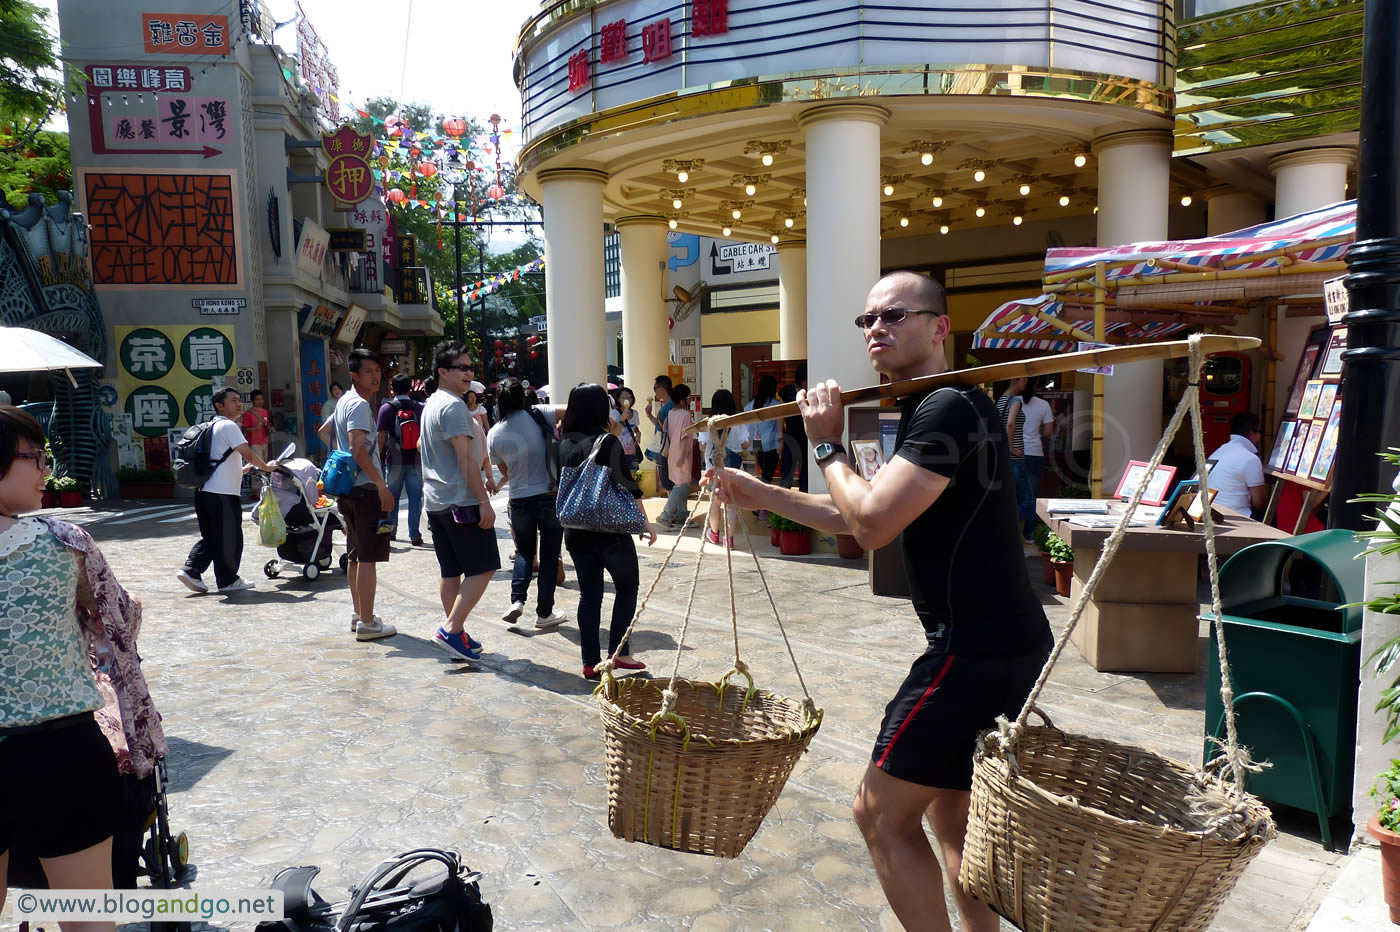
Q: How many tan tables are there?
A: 1